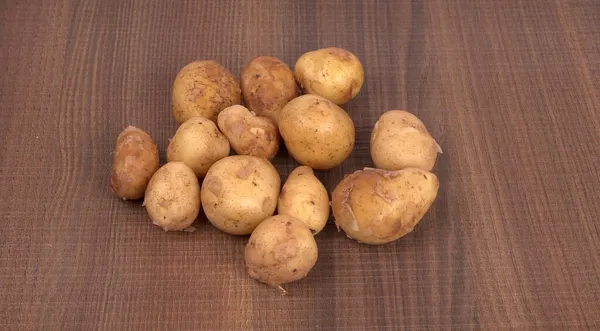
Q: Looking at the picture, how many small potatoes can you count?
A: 13